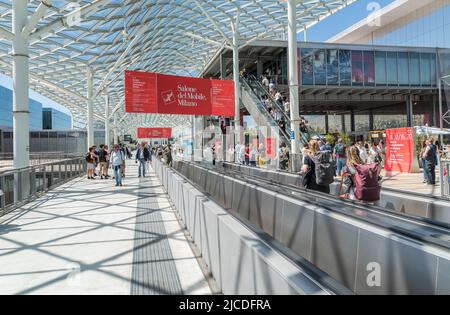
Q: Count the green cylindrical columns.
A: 0